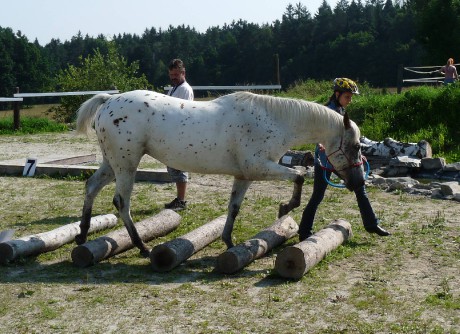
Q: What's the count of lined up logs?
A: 5